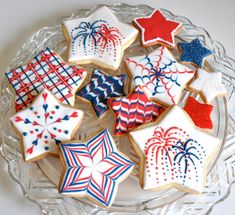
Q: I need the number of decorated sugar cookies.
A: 12